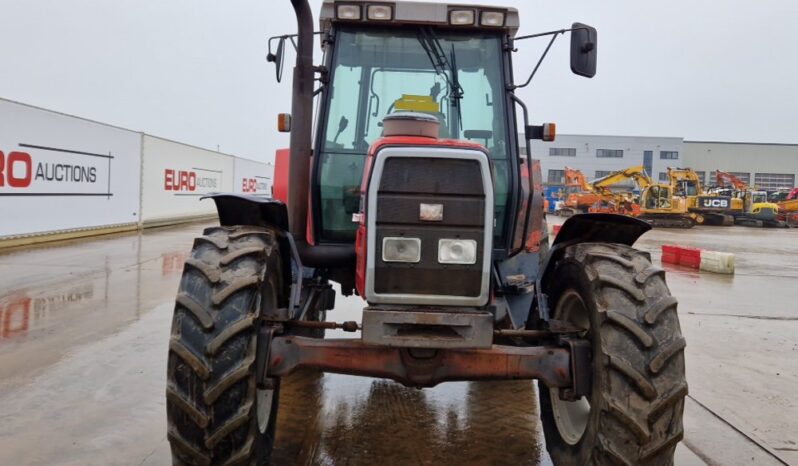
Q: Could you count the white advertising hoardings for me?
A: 3